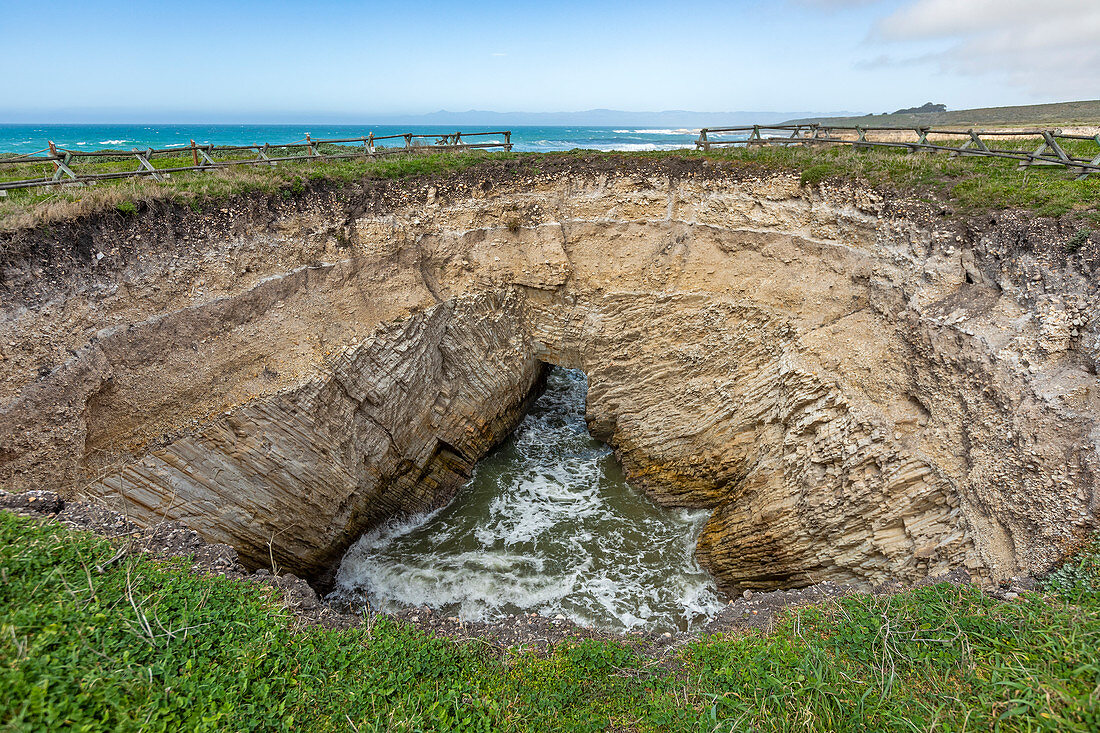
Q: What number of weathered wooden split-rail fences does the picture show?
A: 2